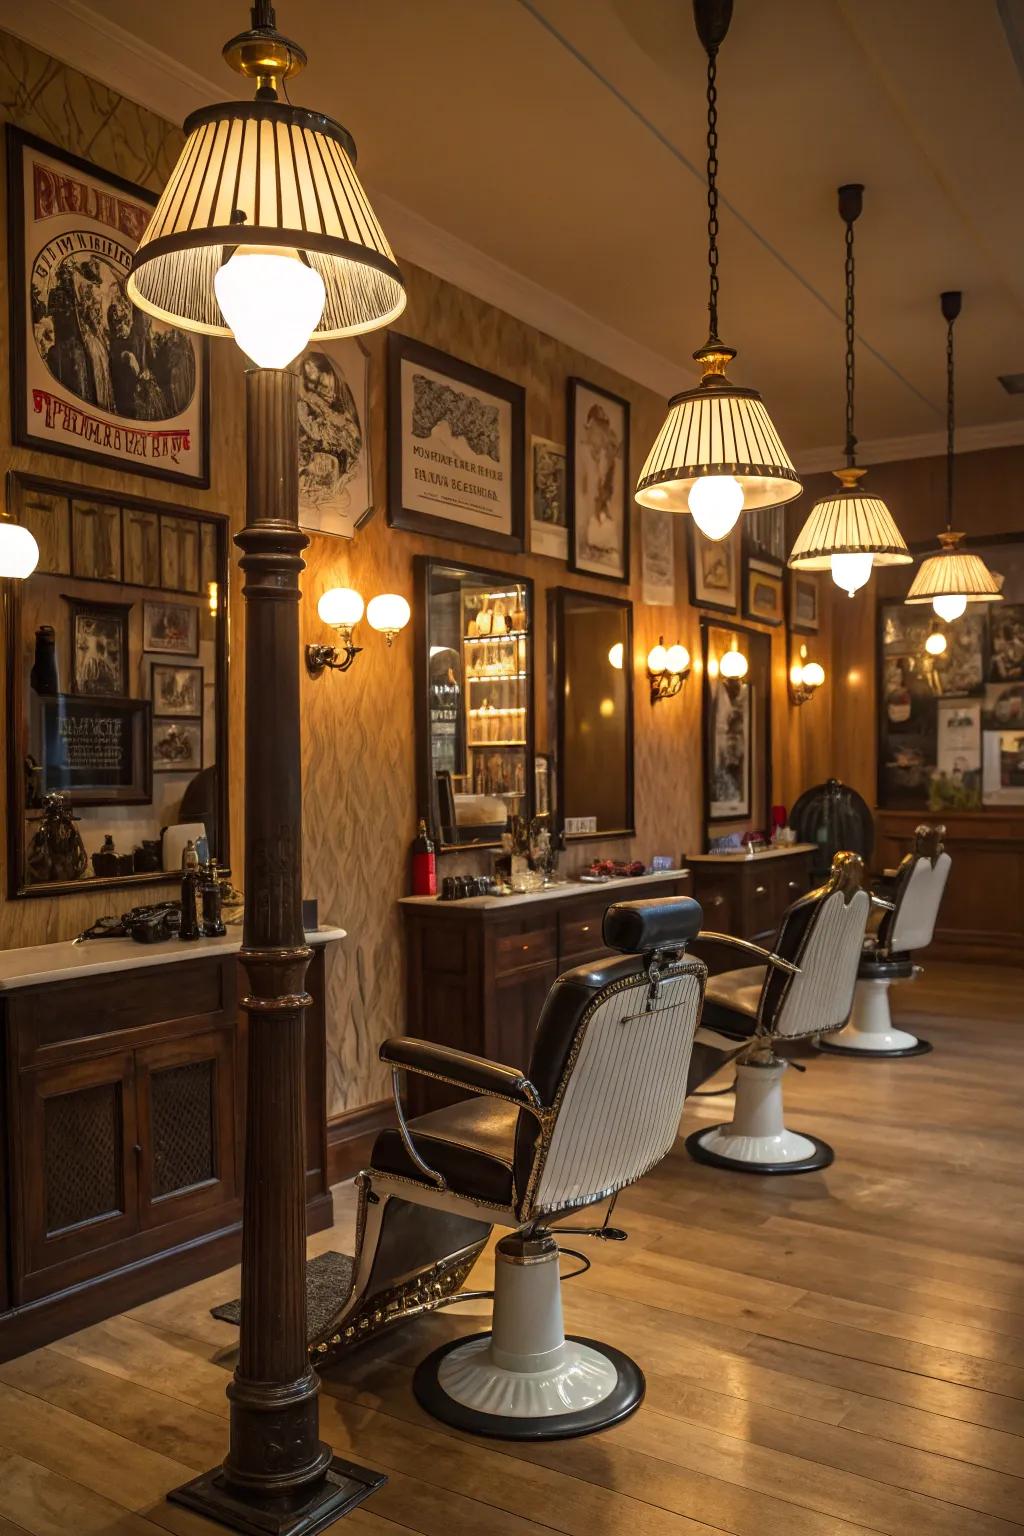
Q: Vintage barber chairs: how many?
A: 3